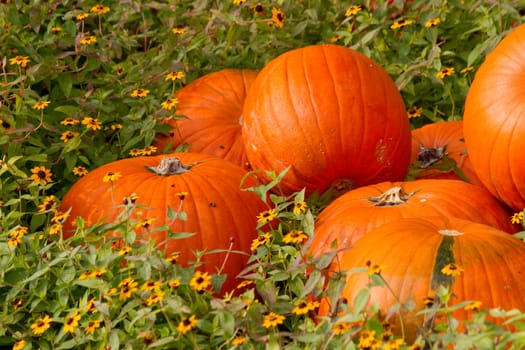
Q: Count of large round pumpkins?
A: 7